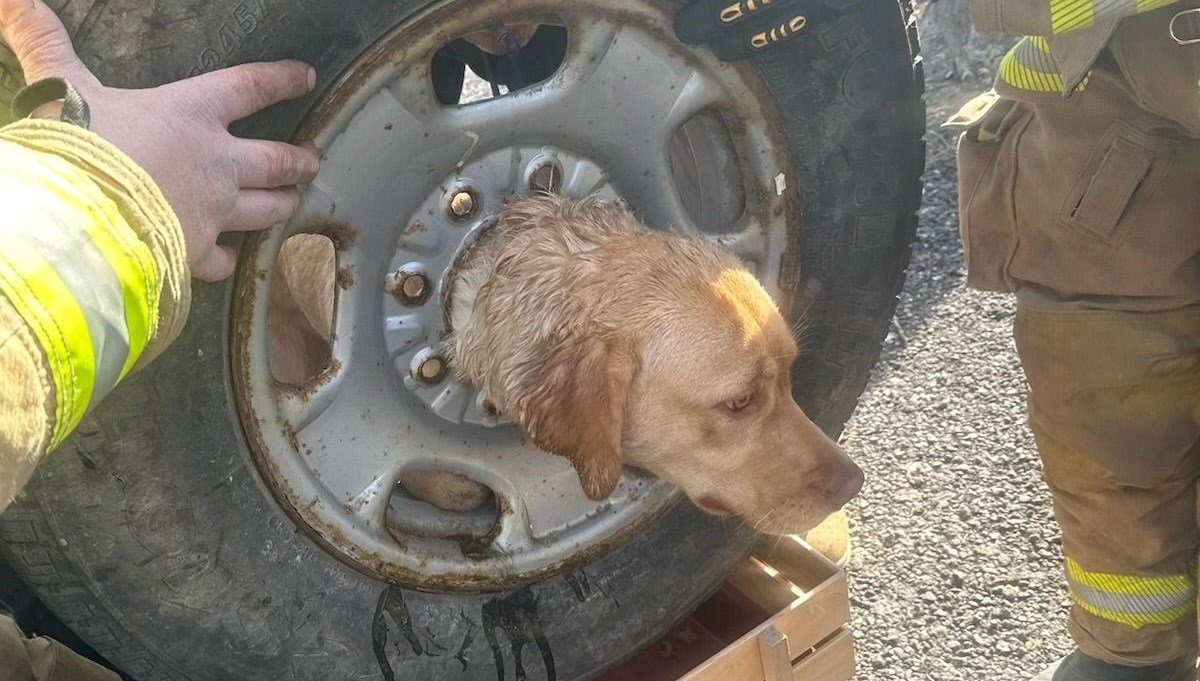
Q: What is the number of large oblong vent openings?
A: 4